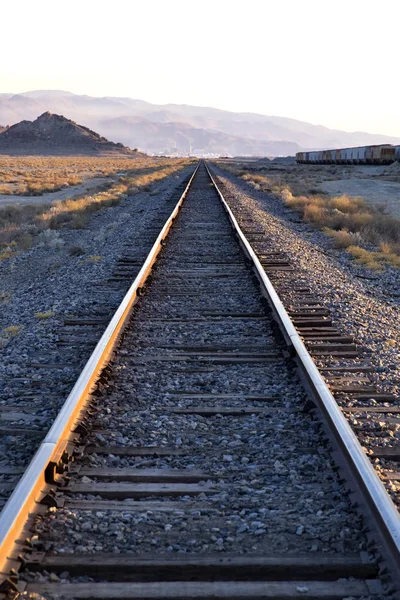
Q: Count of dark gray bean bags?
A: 0